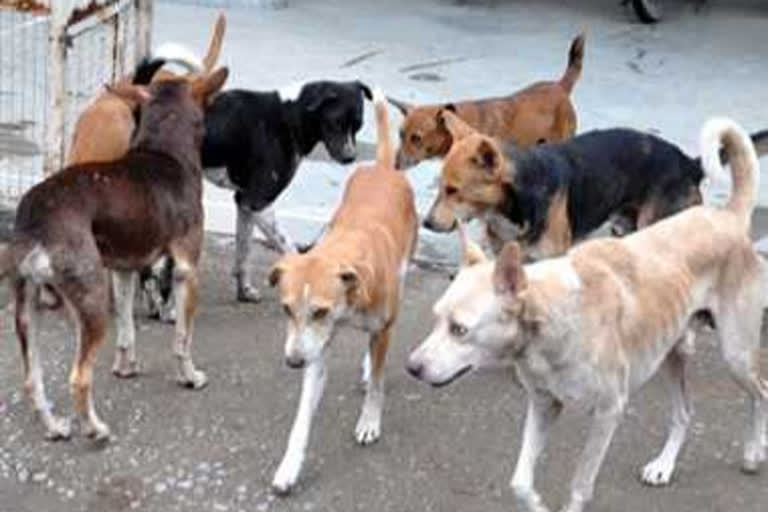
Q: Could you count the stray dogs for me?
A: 7